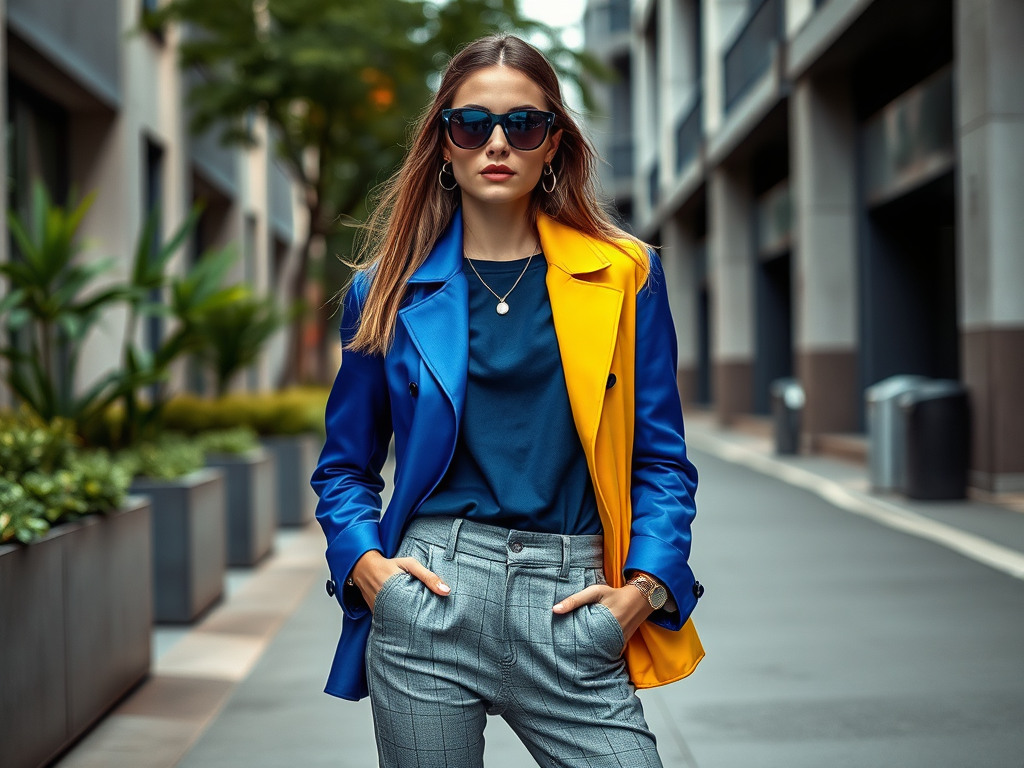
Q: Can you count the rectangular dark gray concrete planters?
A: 4